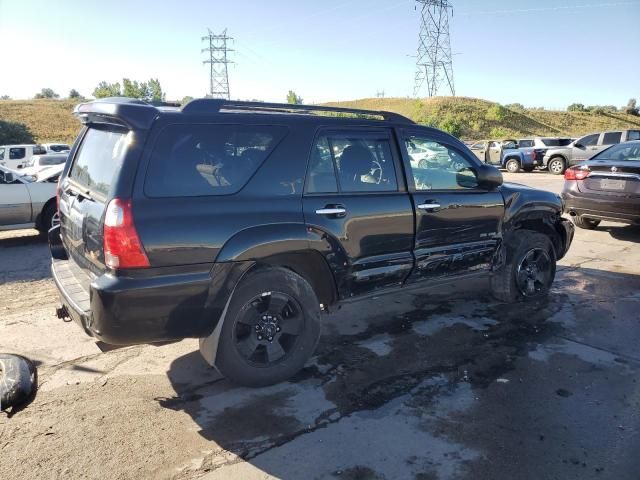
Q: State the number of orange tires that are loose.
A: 0